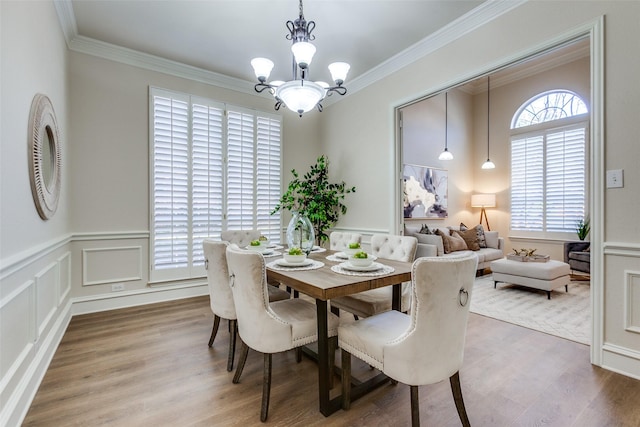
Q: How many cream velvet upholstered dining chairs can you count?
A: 6